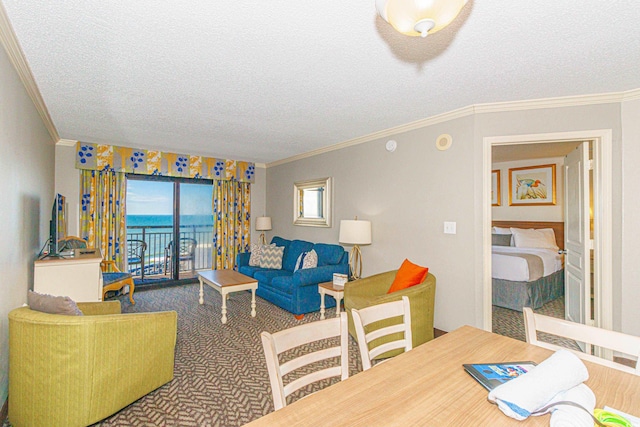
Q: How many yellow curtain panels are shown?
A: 2